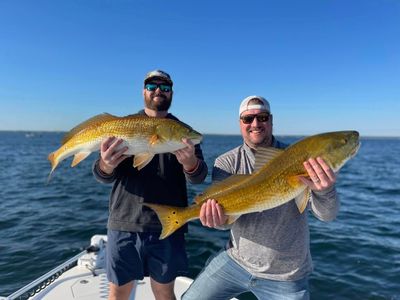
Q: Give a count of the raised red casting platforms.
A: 0